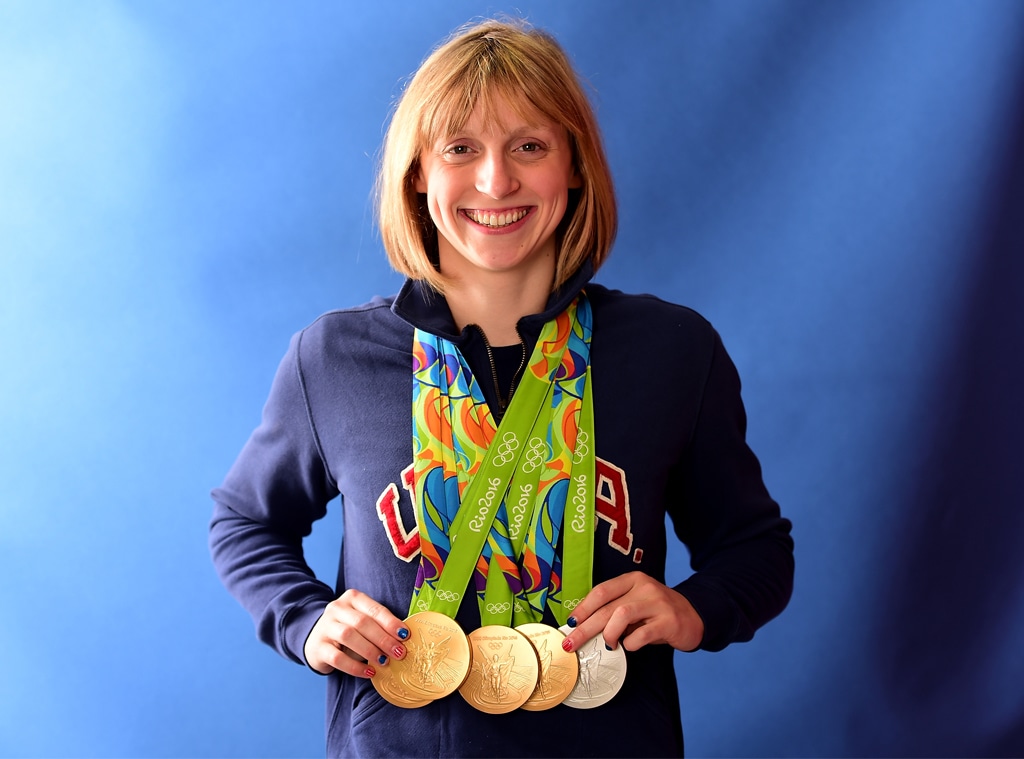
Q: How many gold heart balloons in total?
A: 0